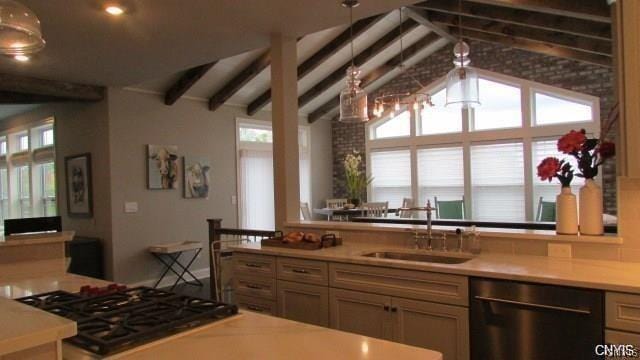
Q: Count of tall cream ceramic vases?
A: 2